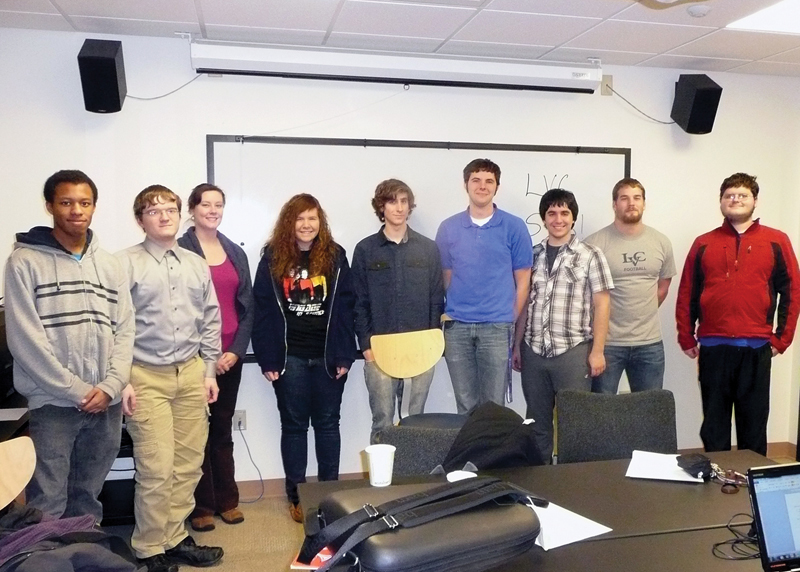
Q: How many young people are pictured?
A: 9